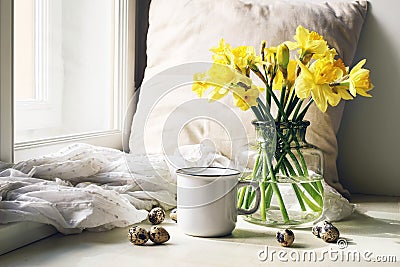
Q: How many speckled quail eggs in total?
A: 7